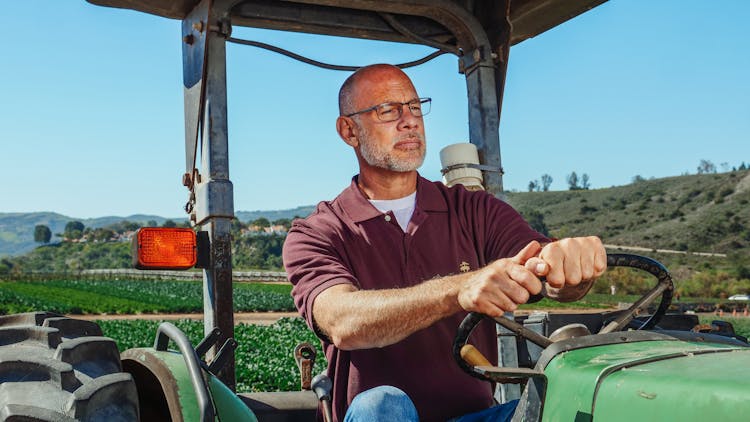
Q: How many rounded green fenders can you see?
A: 1